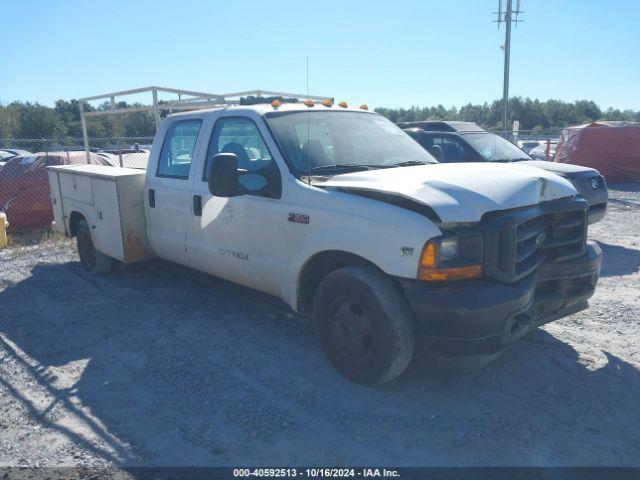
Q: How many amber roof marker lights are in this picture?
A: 5